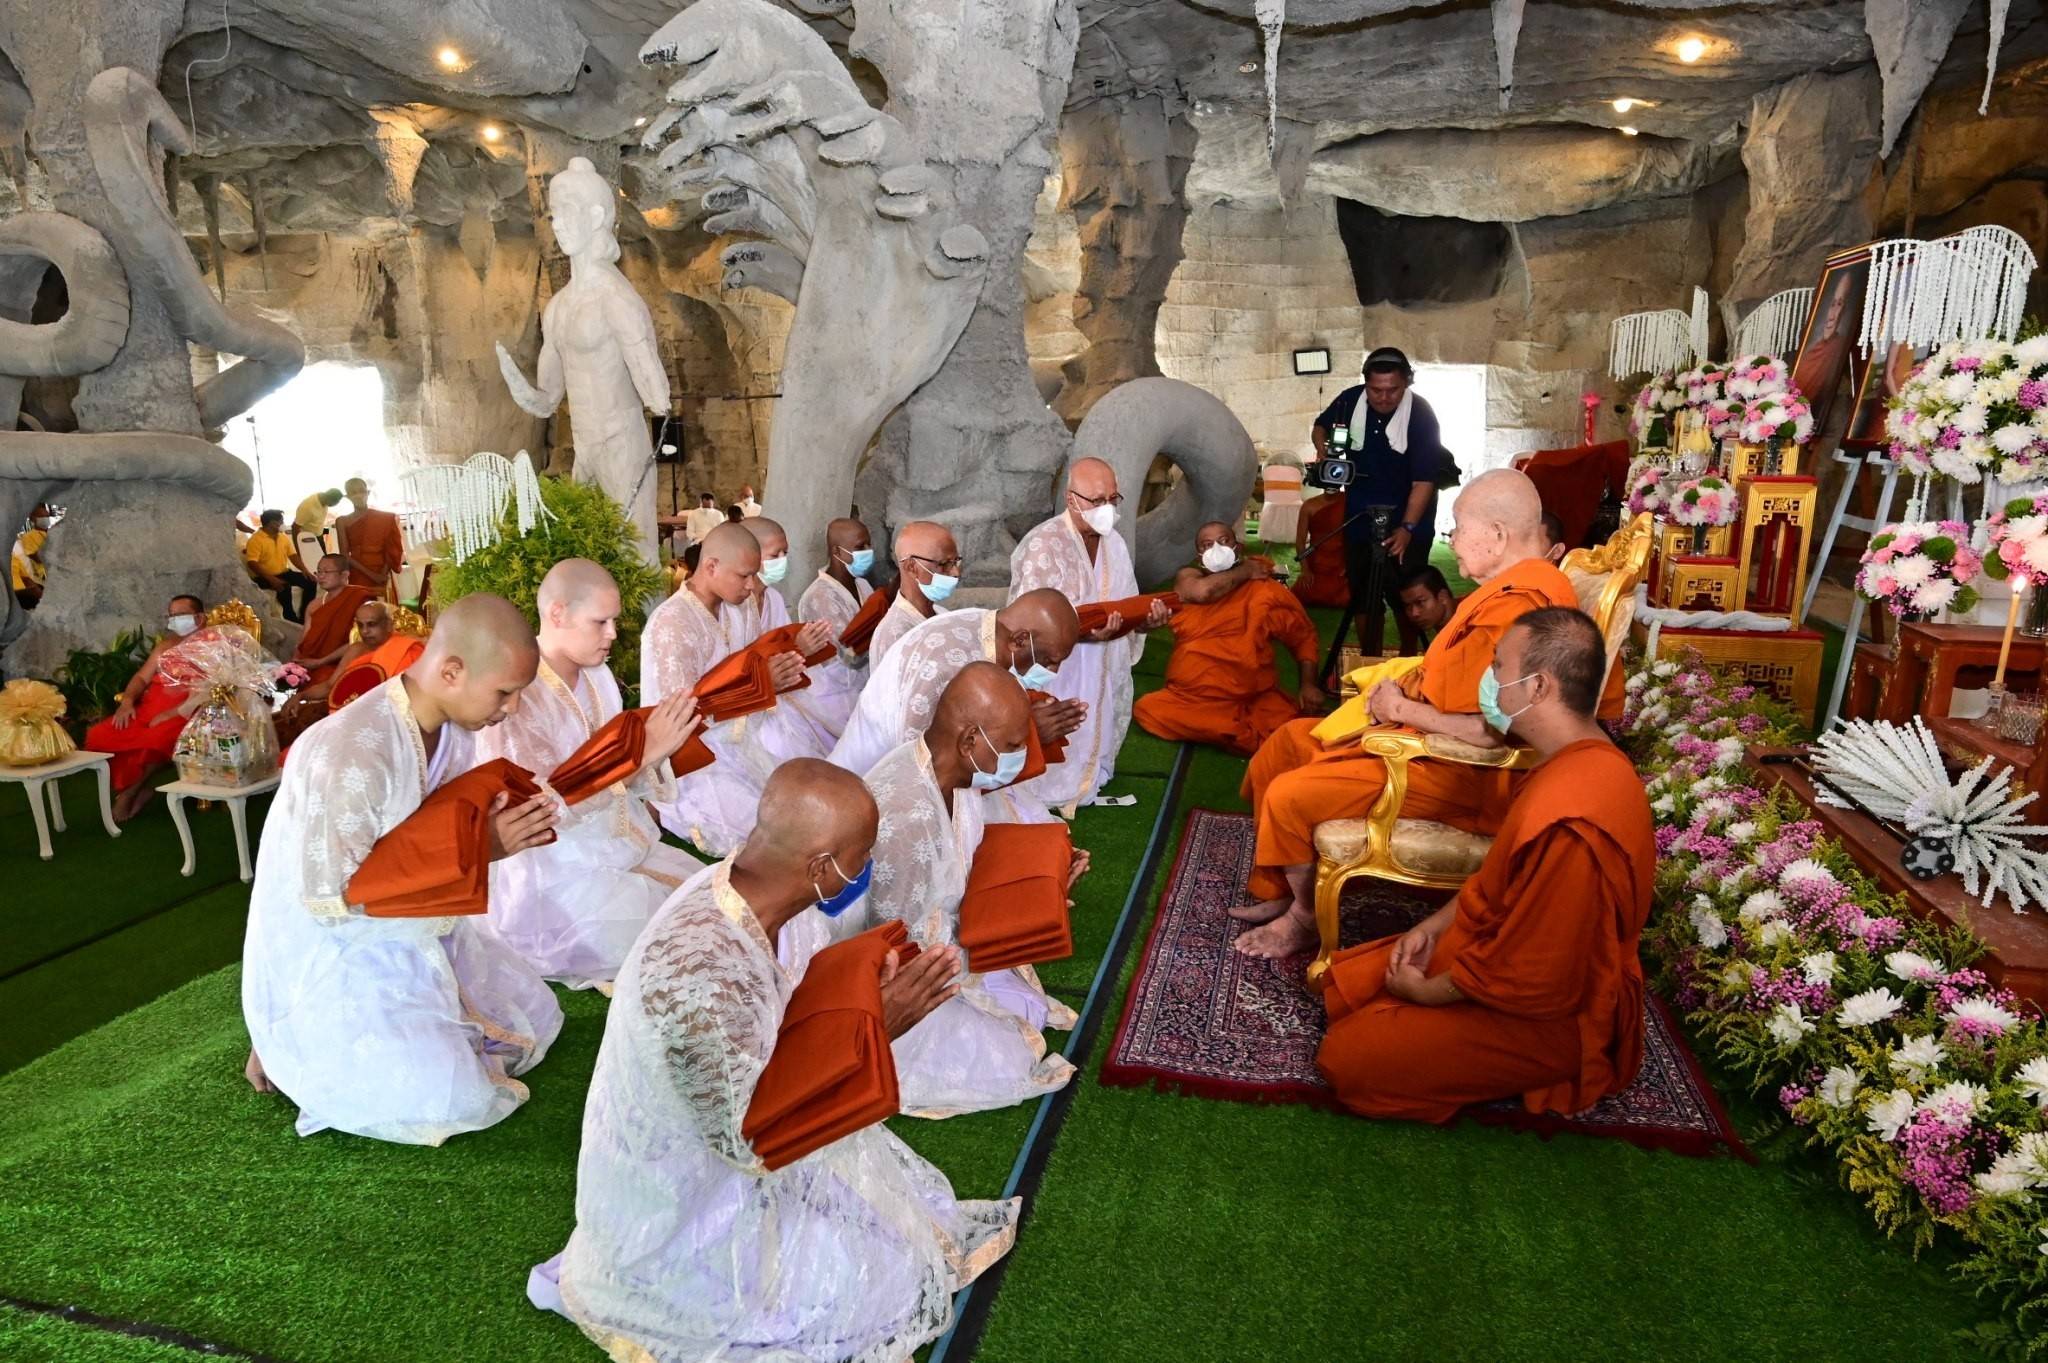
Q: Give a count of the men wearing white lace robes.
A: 10